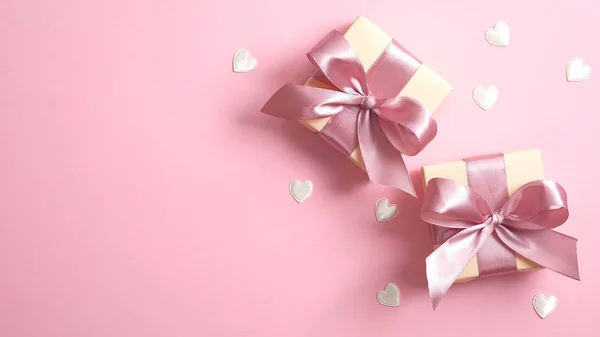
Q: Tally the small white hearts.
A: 8